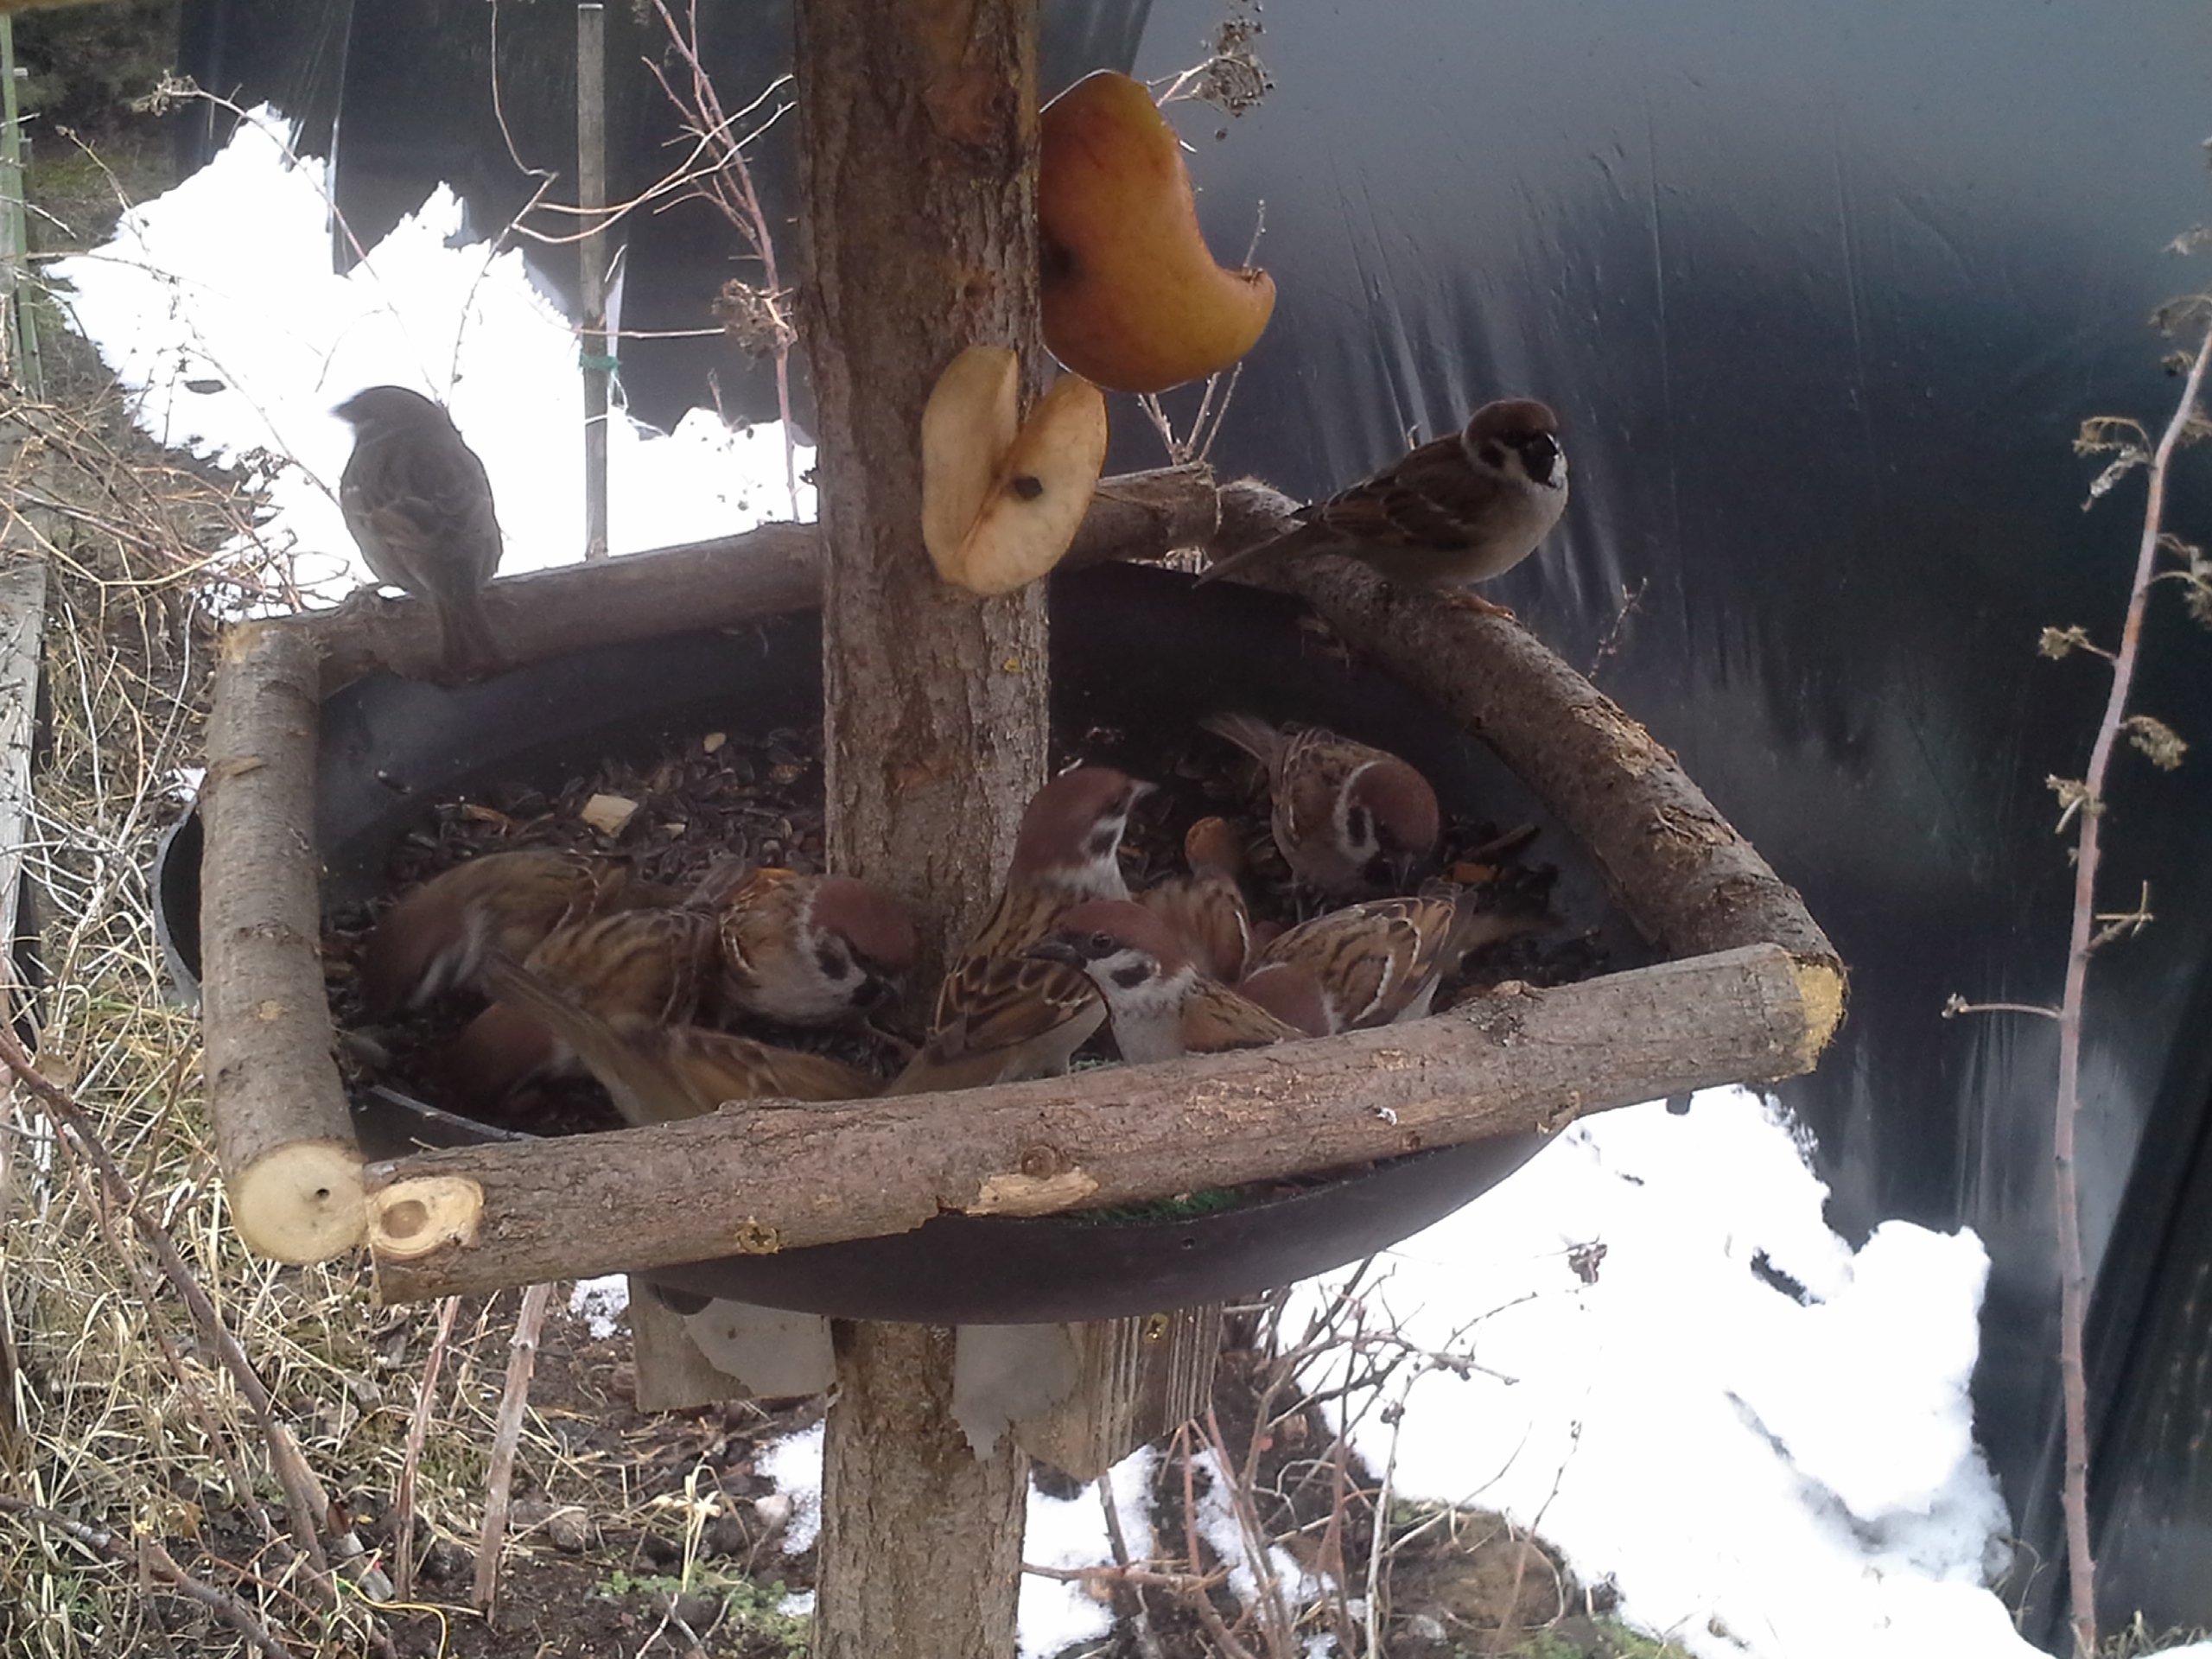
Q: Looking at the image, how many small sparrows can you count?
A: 11